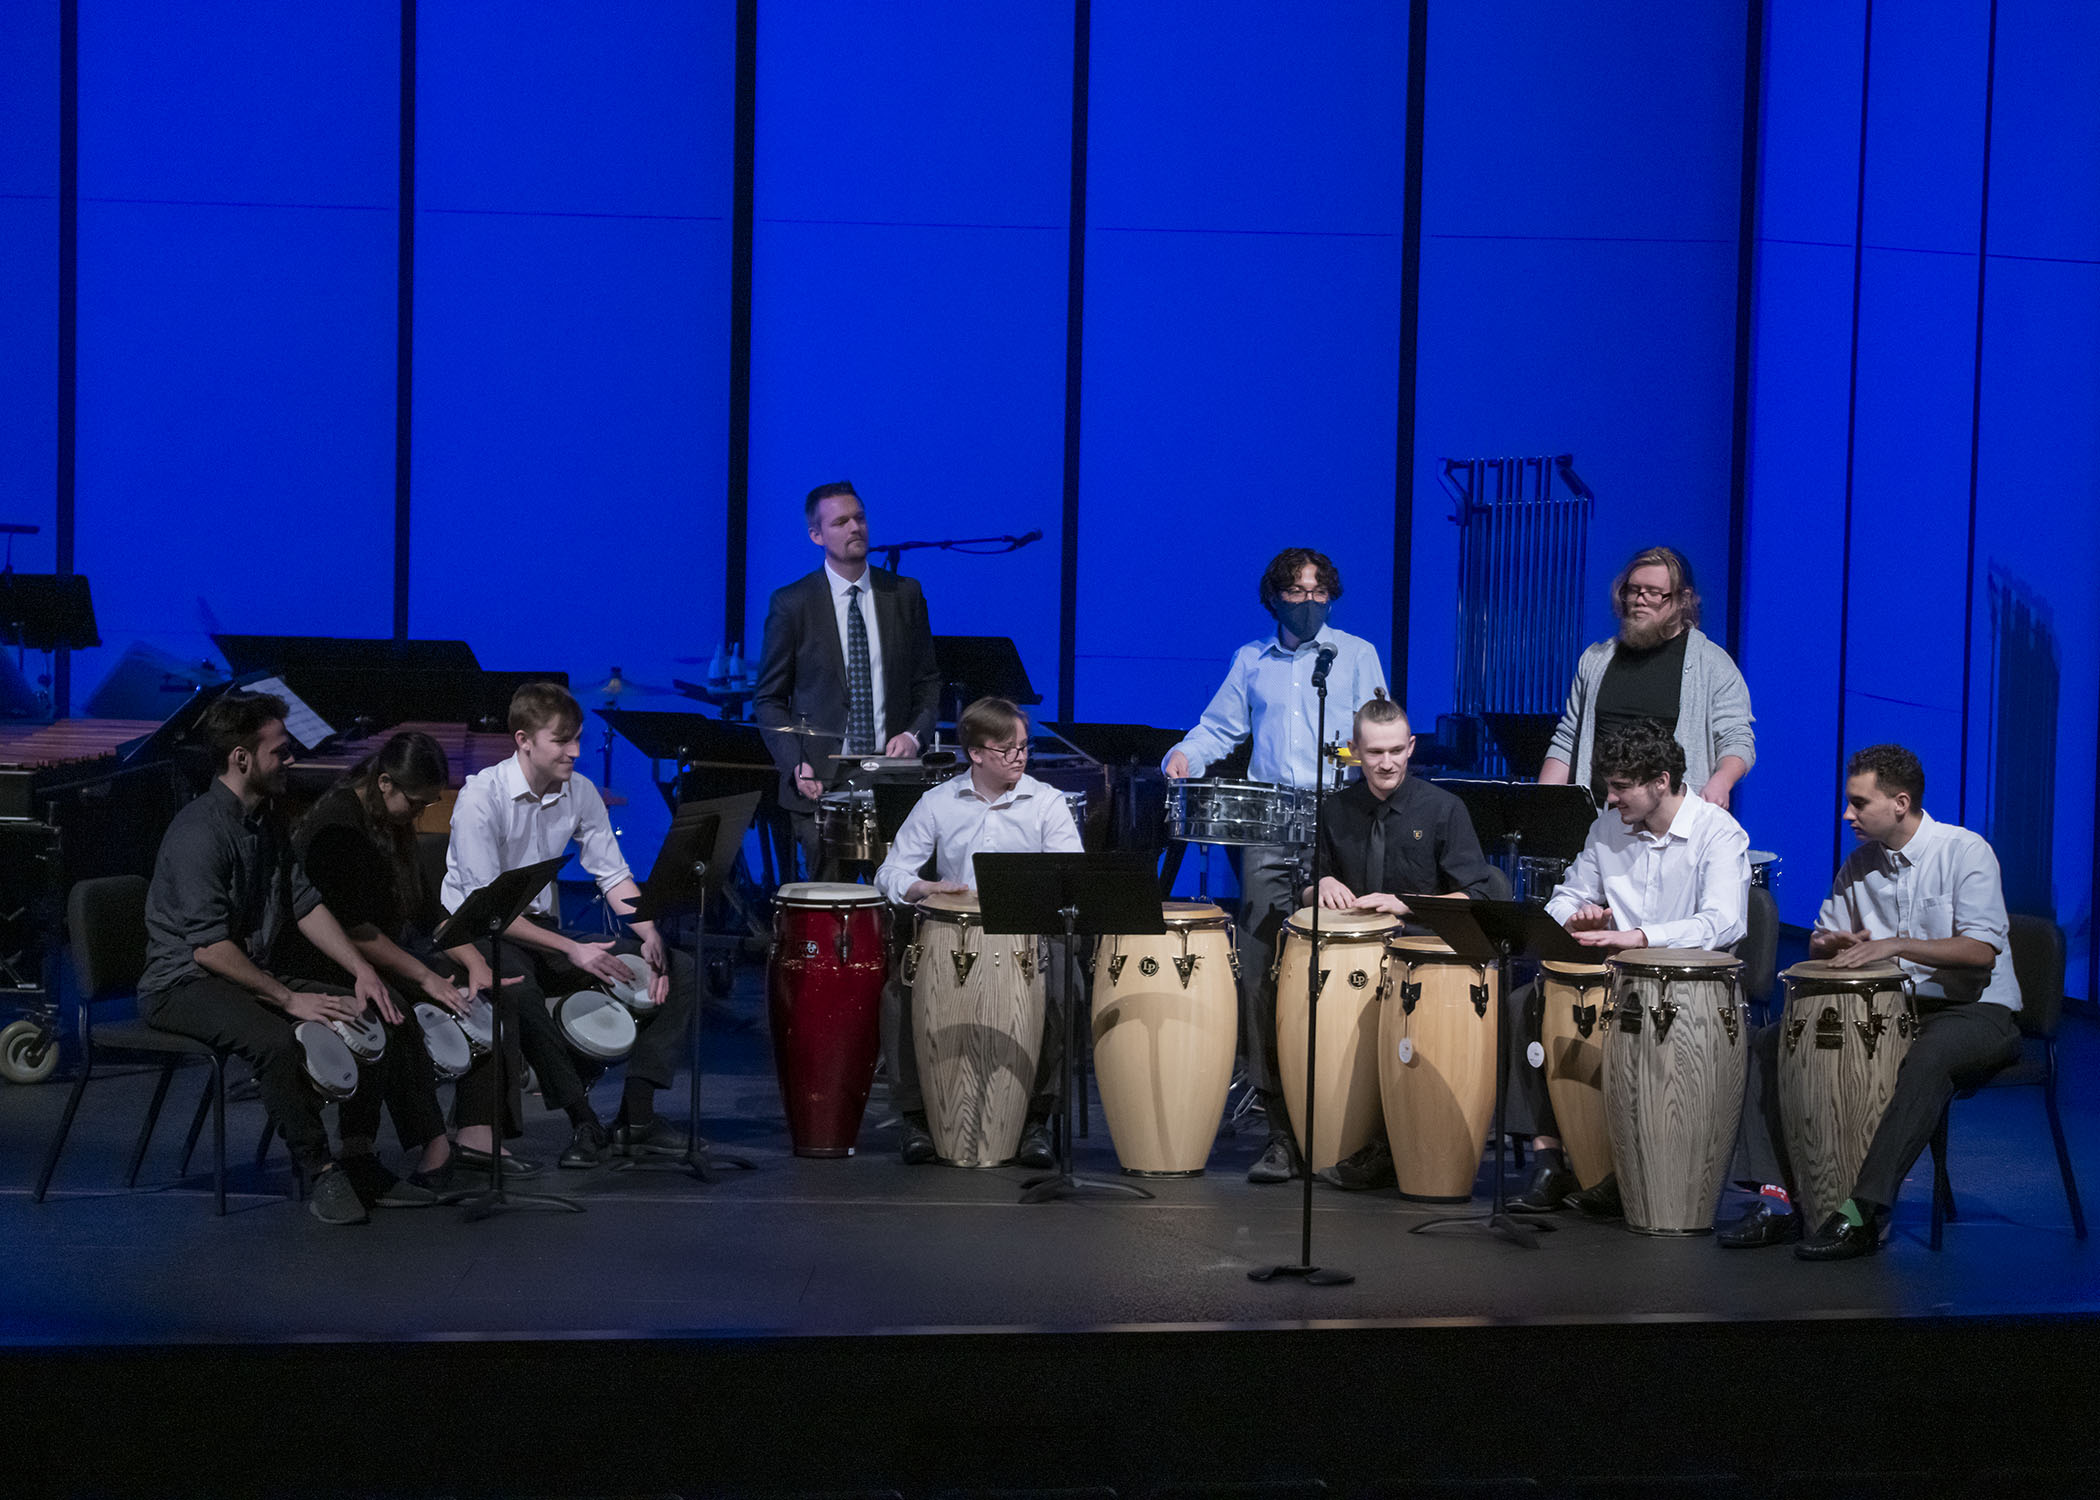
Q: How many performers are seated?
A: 7